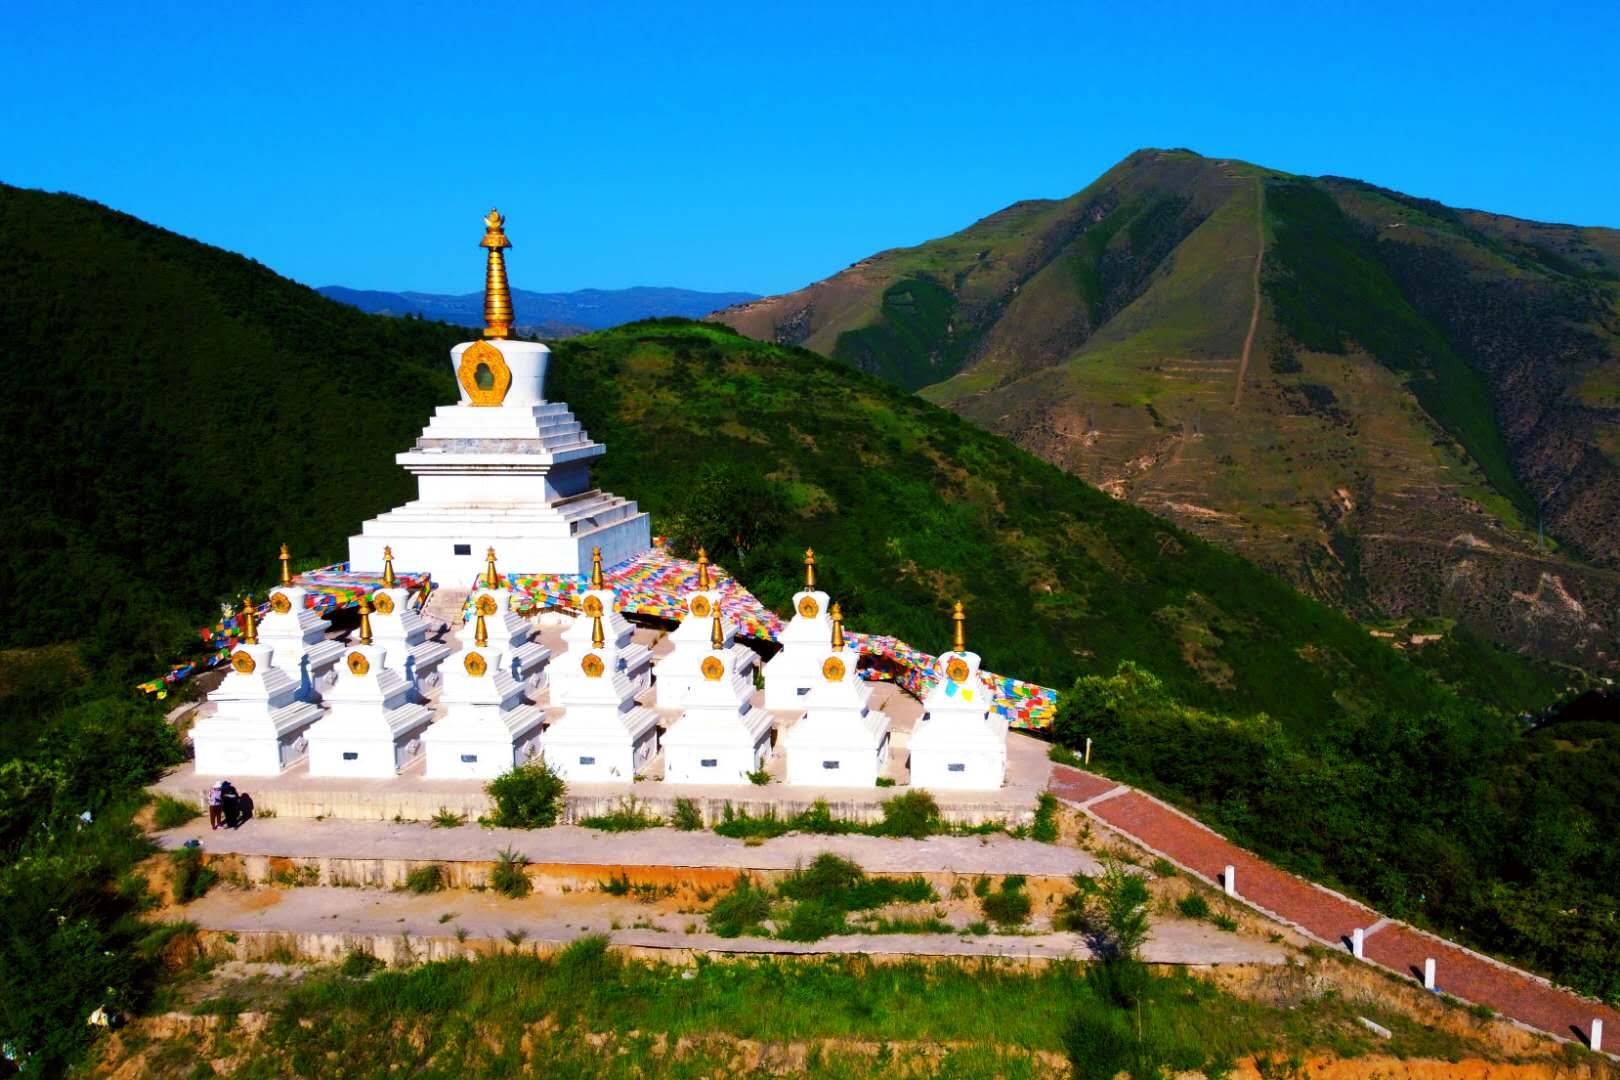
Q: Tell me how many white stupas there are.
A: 14